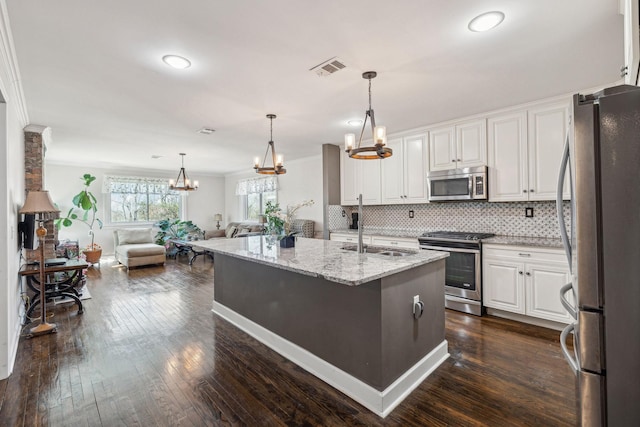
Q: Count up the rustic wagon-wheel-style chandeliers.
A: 3